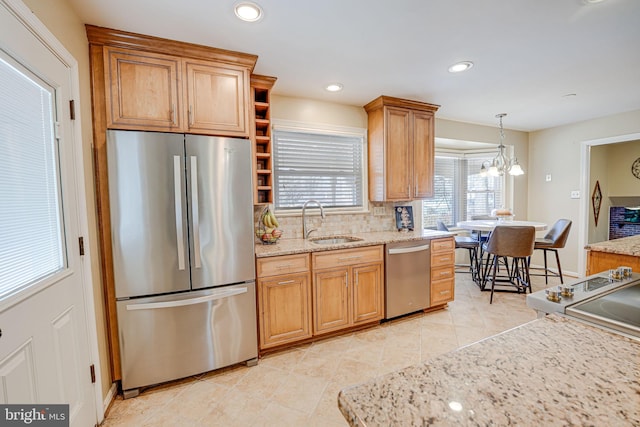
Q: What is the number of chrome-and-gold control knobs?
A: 4